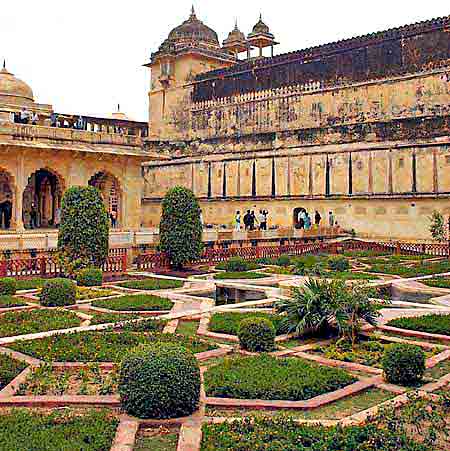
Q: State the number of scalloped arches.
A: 3